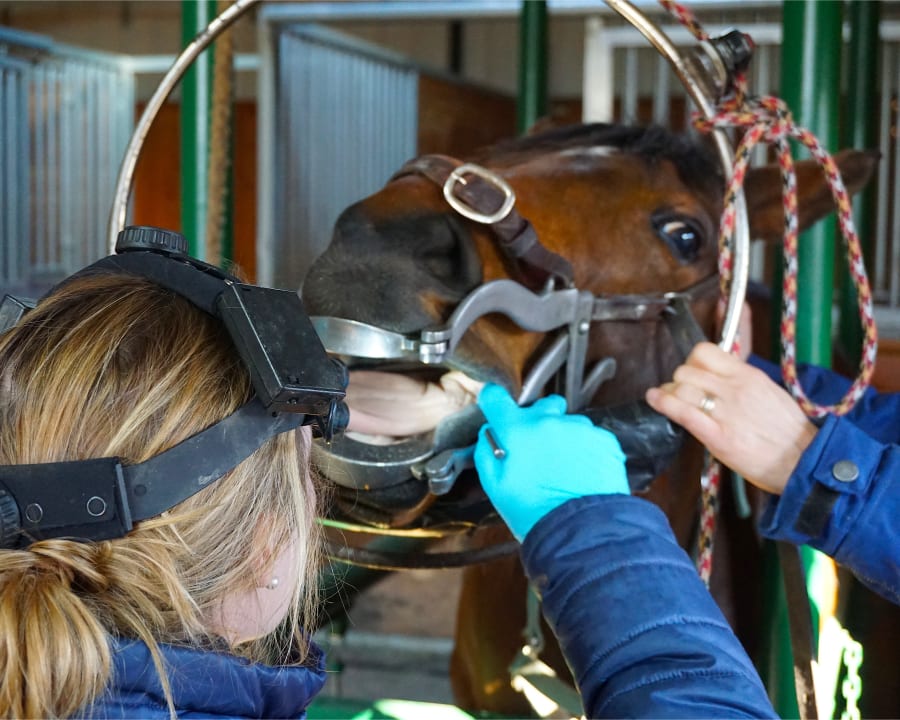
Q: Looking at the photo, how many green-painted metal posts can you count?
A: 4